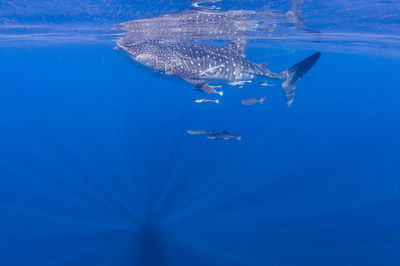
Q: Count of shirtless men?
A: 0